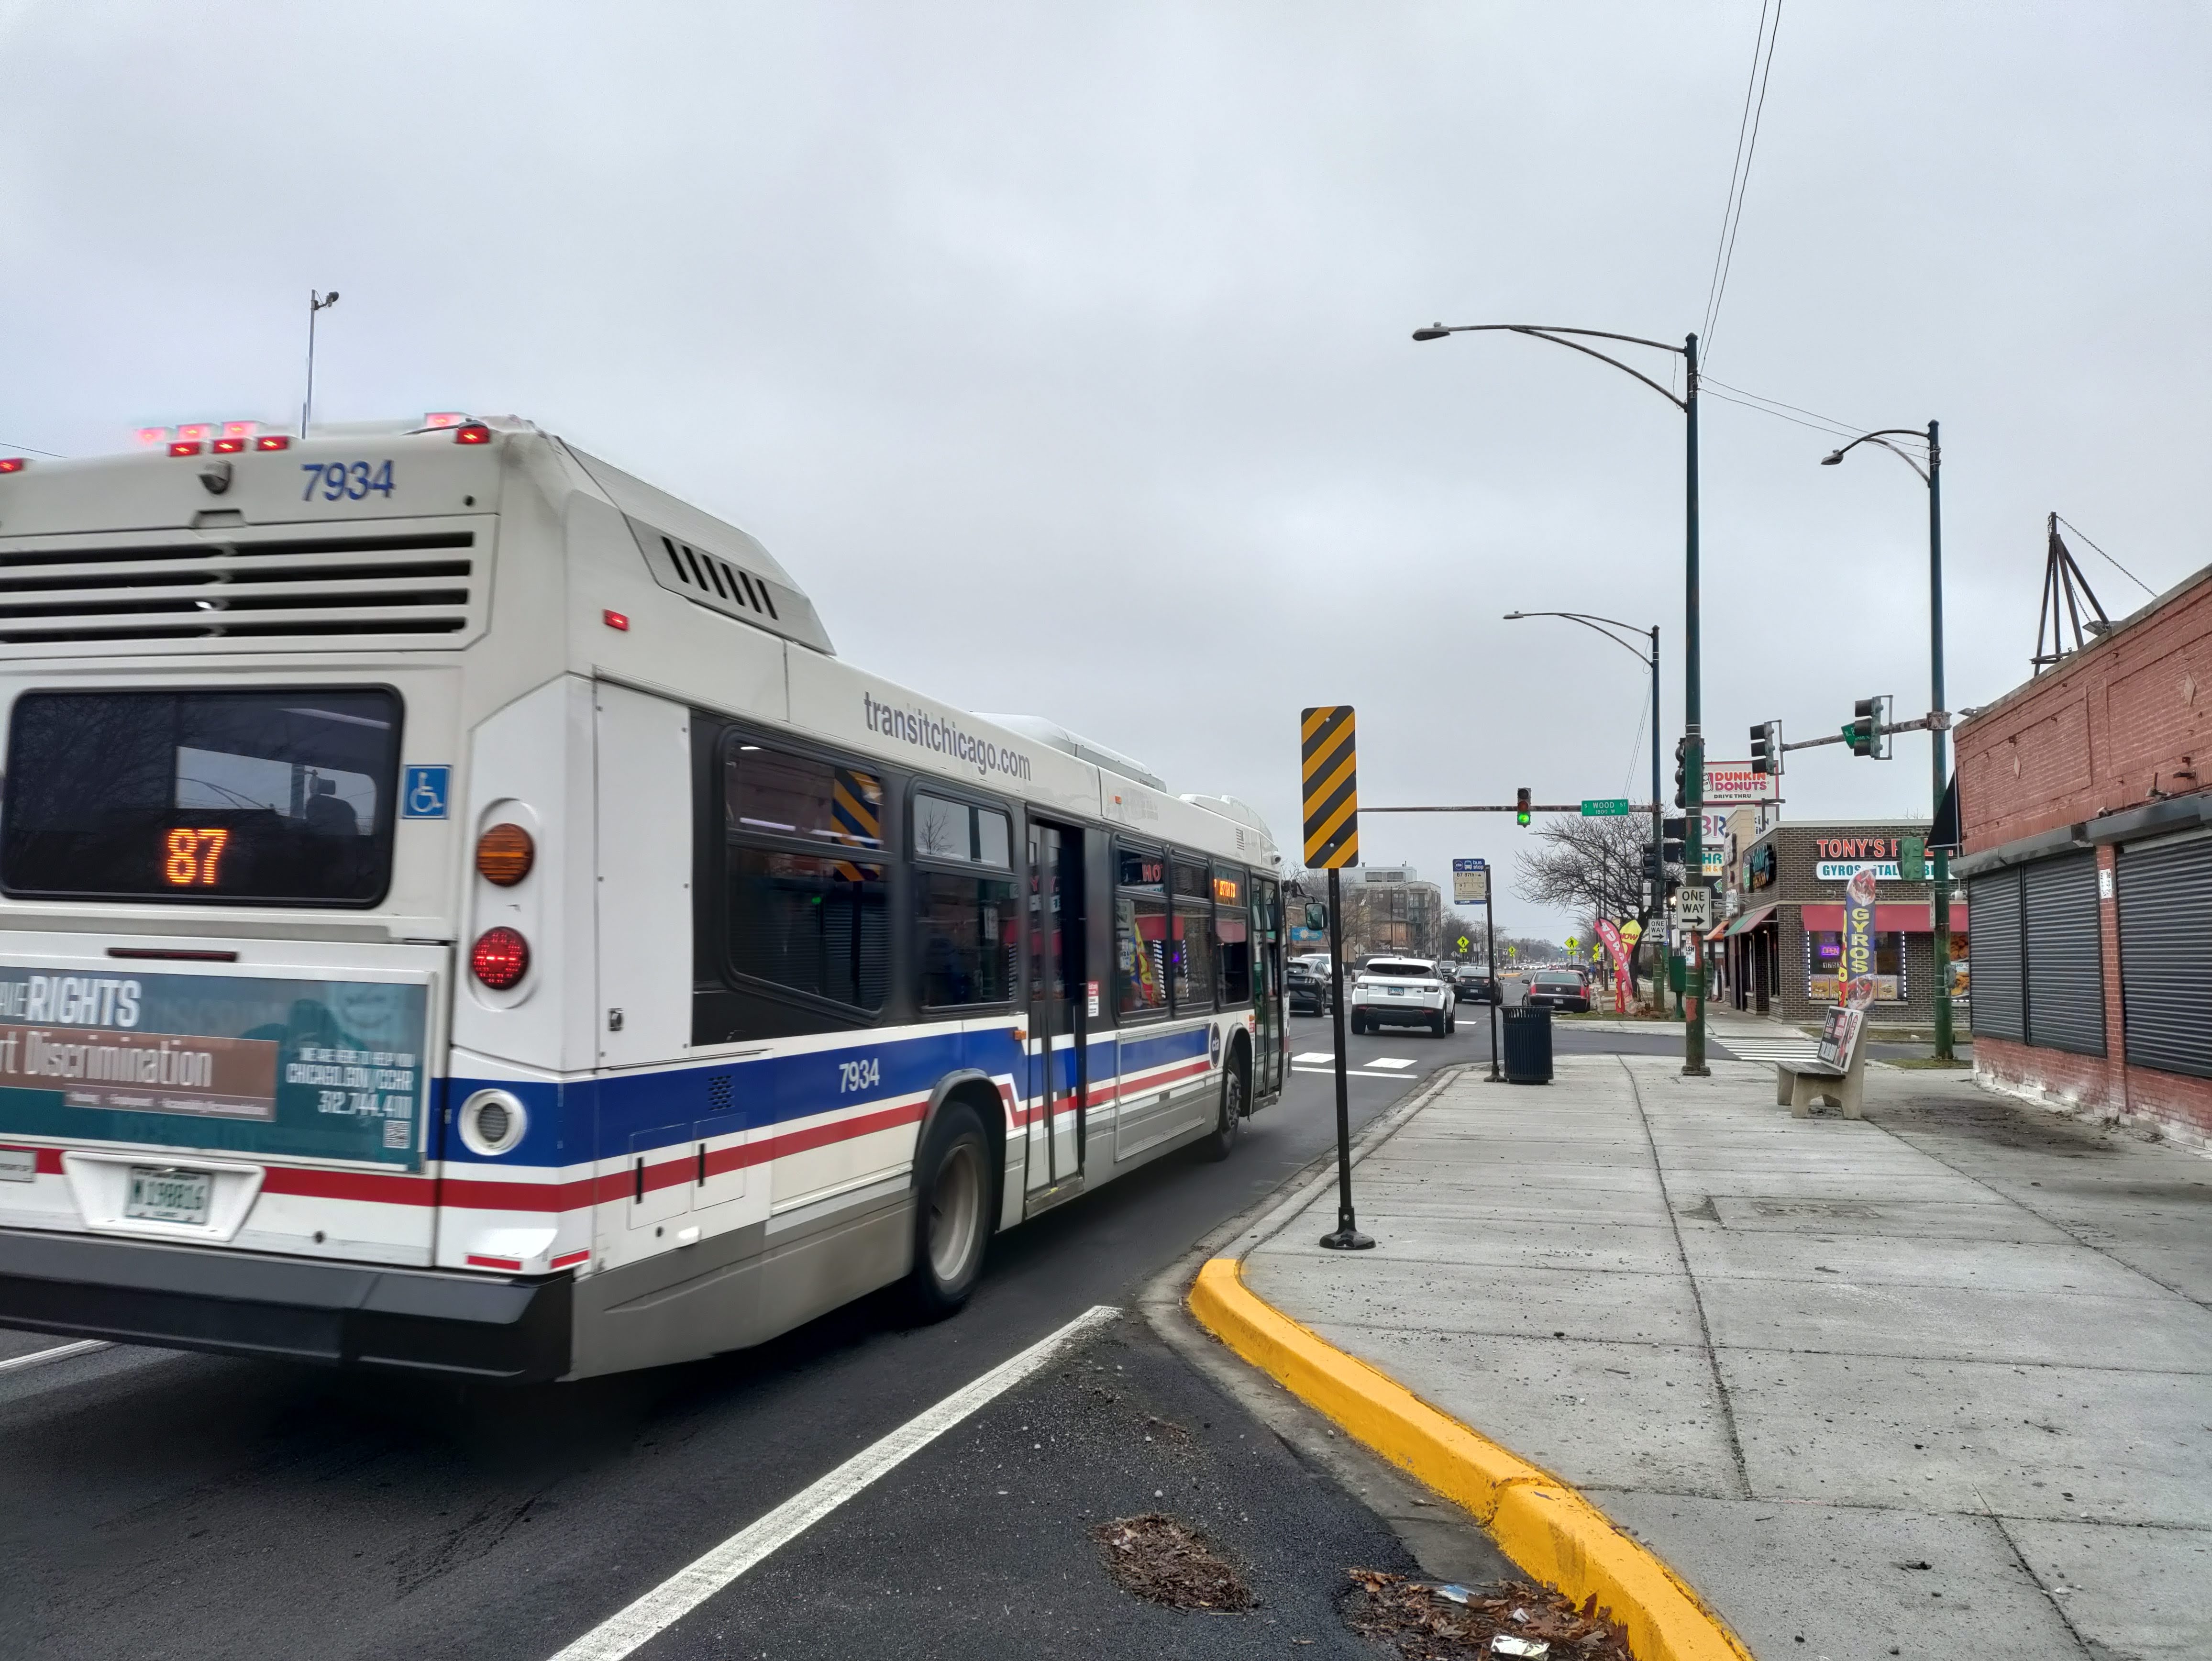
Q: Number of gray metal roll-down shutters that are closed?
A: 3